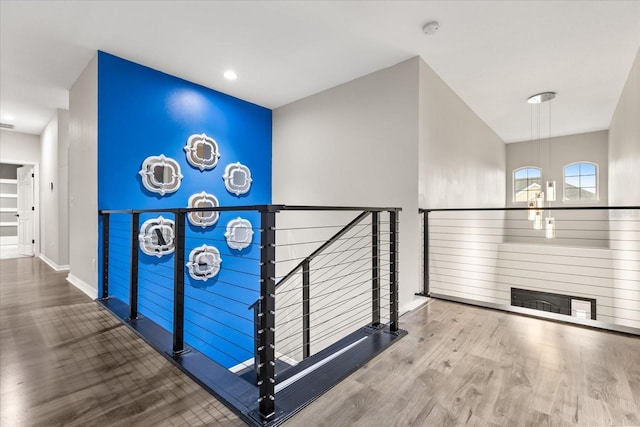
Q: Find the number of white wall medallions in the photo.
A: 7